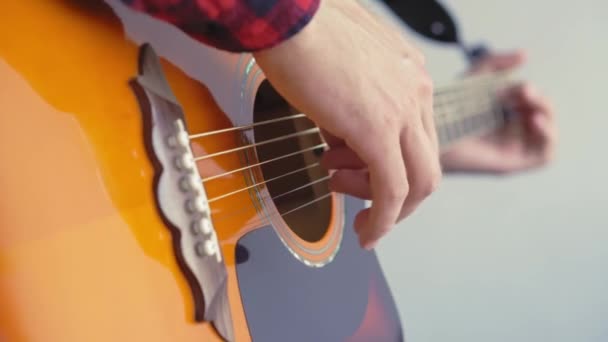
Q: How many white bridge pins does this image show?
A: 6